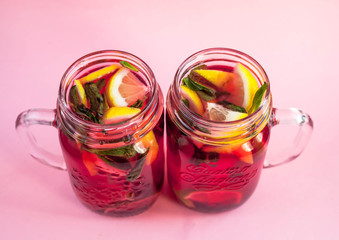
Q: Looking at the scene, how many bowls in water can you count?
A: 0